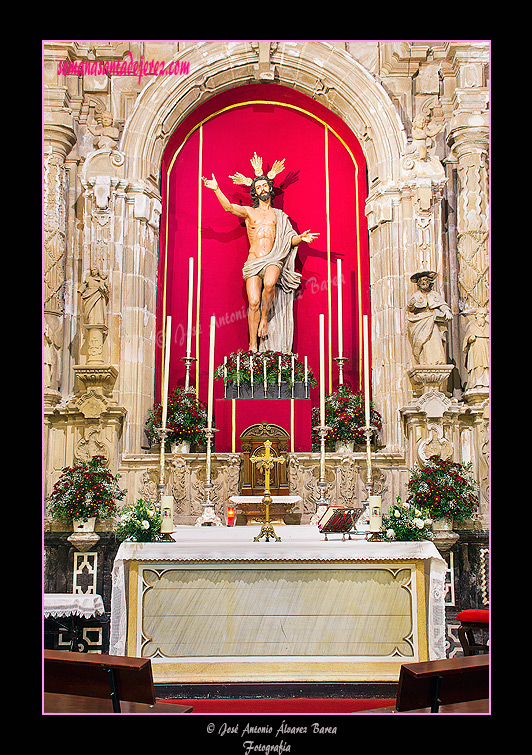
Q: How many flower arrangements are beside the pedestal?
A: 2